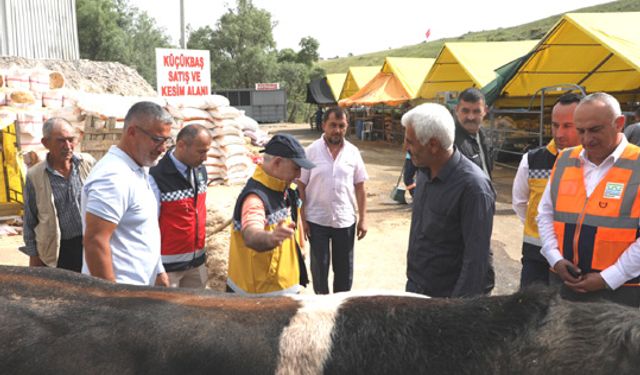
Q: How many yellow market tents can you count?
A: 5